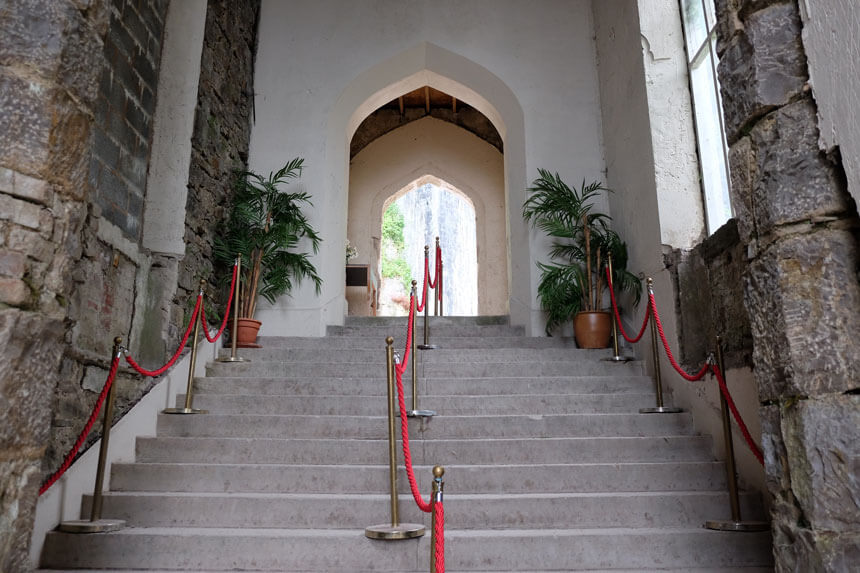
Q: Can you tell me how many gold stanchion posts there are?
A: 12